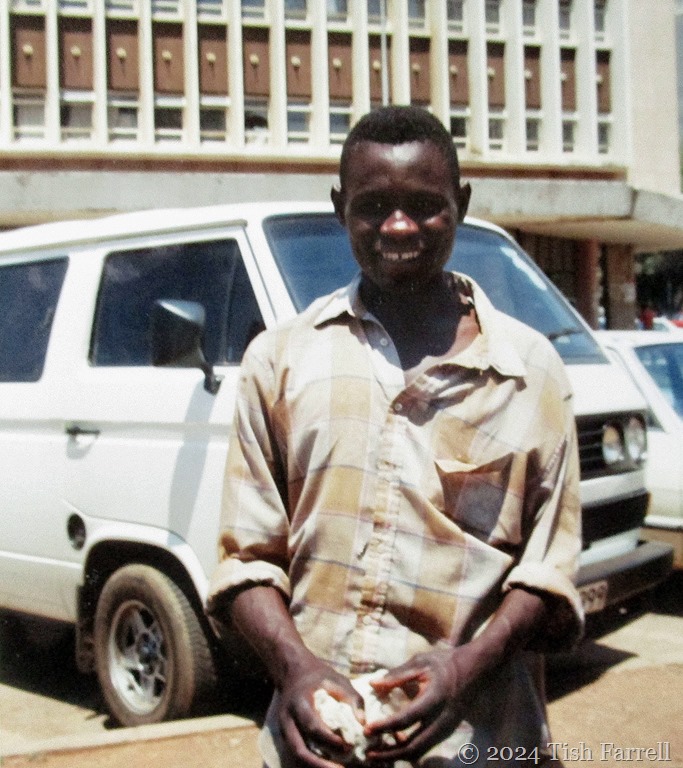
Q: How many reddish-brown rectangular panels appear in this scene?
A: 15